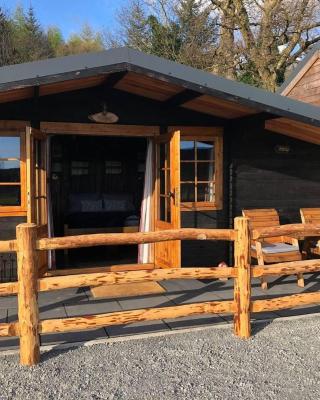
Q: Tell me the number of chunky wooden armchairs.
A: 2